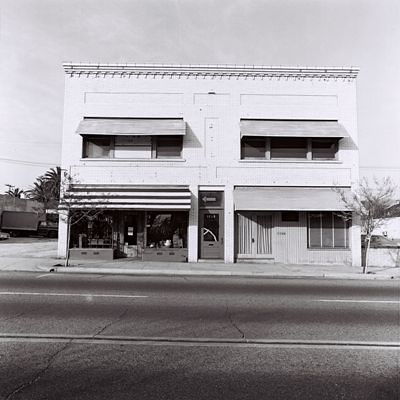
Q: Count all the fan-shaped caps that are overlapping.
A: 0